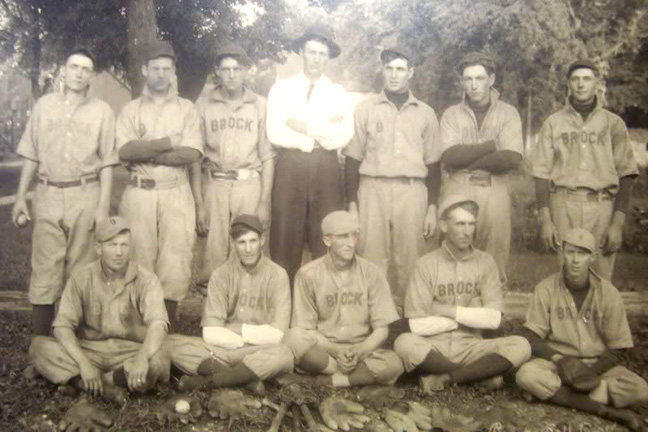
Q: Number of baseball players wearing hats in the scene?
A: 11